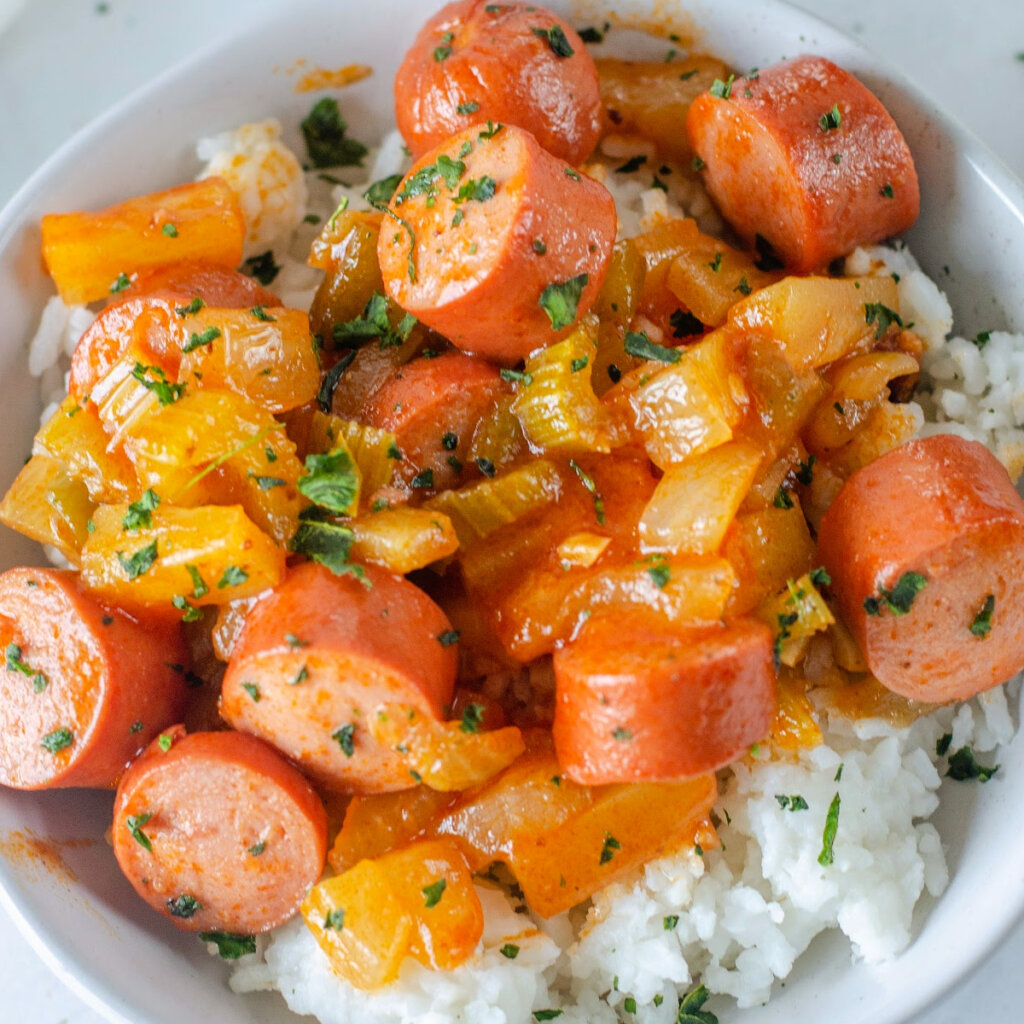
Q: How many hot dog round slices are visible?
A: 10